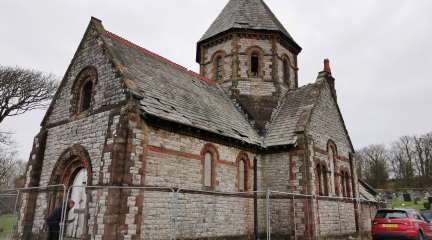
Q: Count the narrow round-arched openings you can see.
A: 11